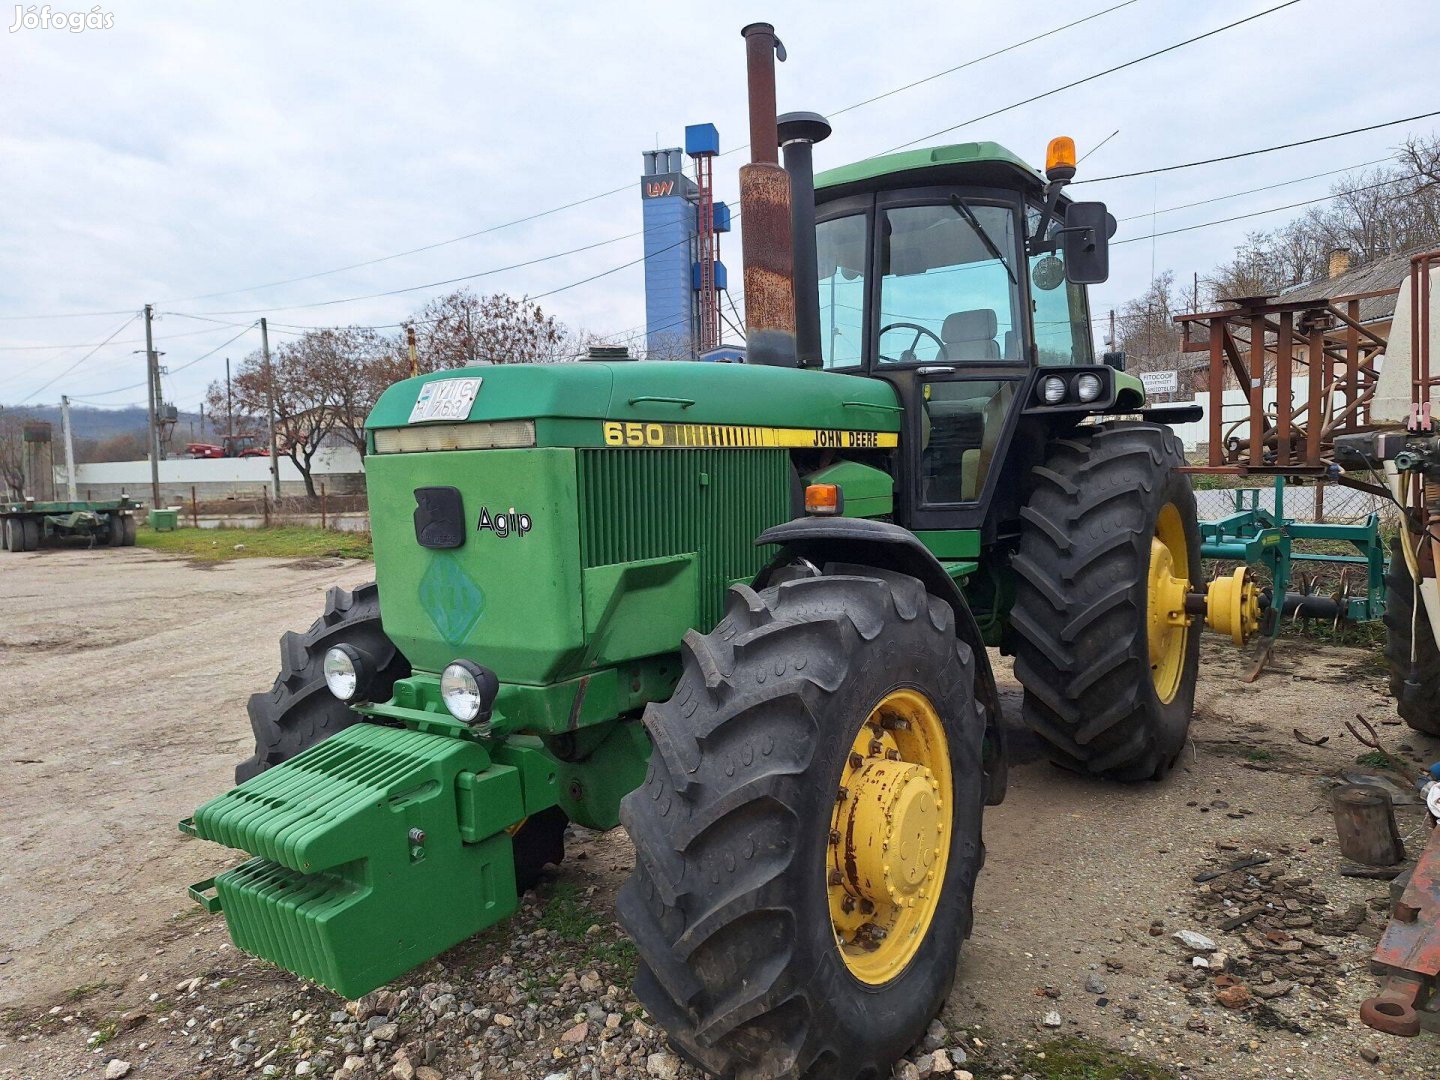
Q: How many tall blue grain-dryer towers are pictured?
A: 1